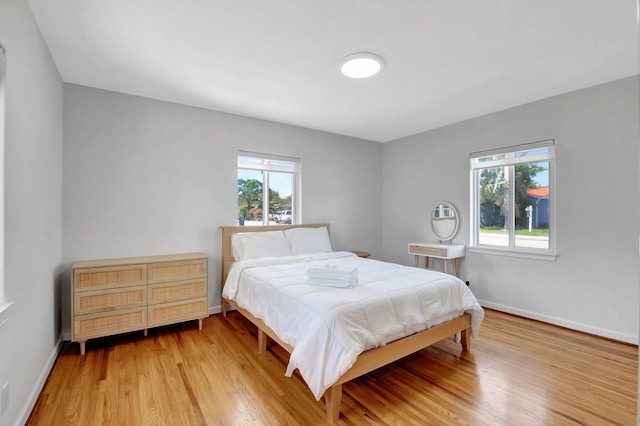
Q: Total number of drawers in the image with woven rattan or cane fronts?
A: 6